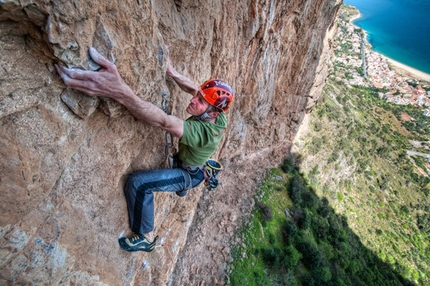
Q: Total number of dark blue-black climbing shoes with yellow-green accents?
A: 1